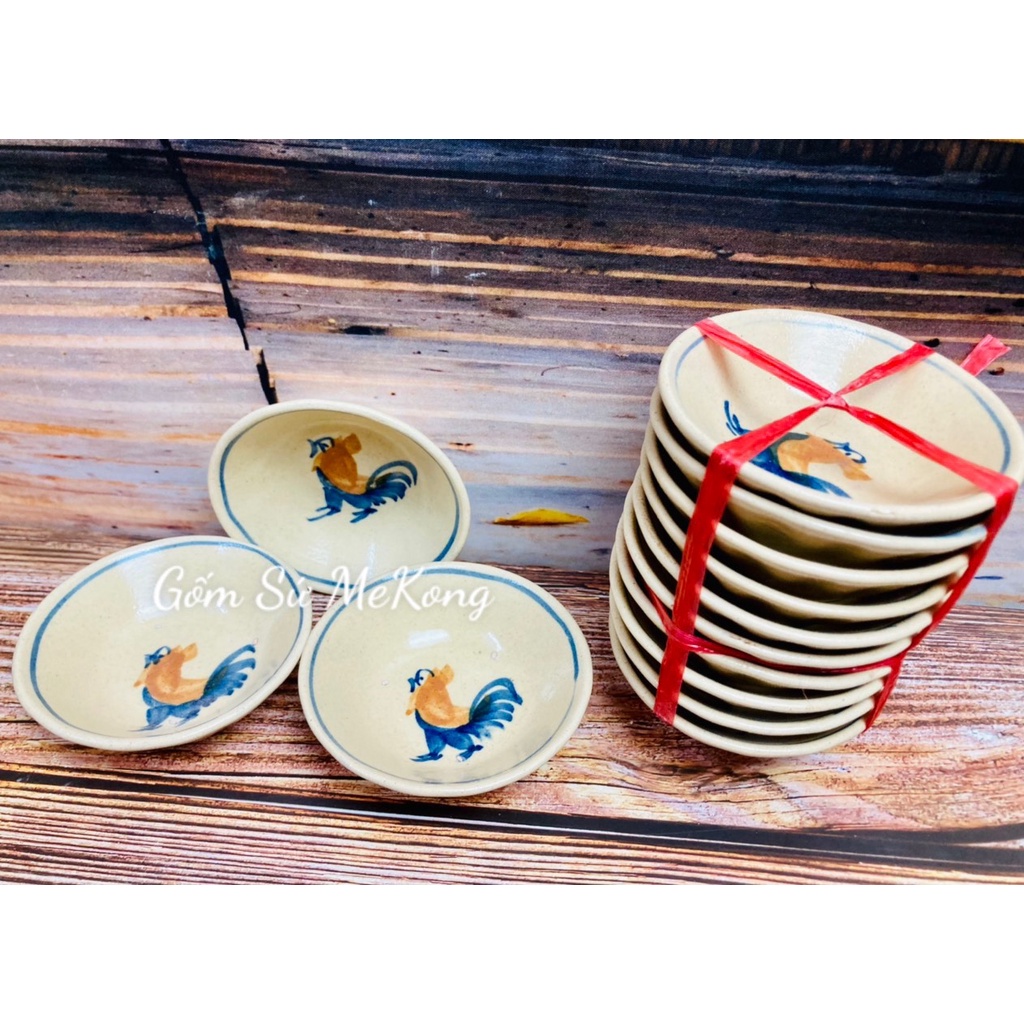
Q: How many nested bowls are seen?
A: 10